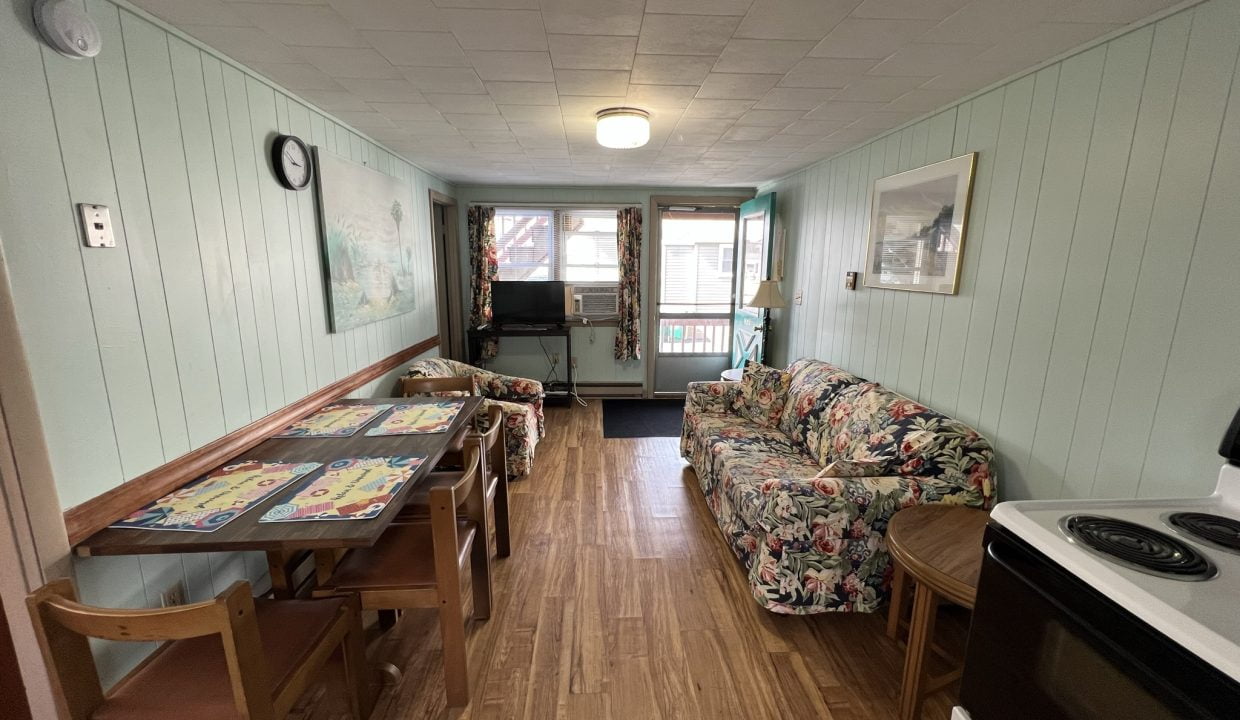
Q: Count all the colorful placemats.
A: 4